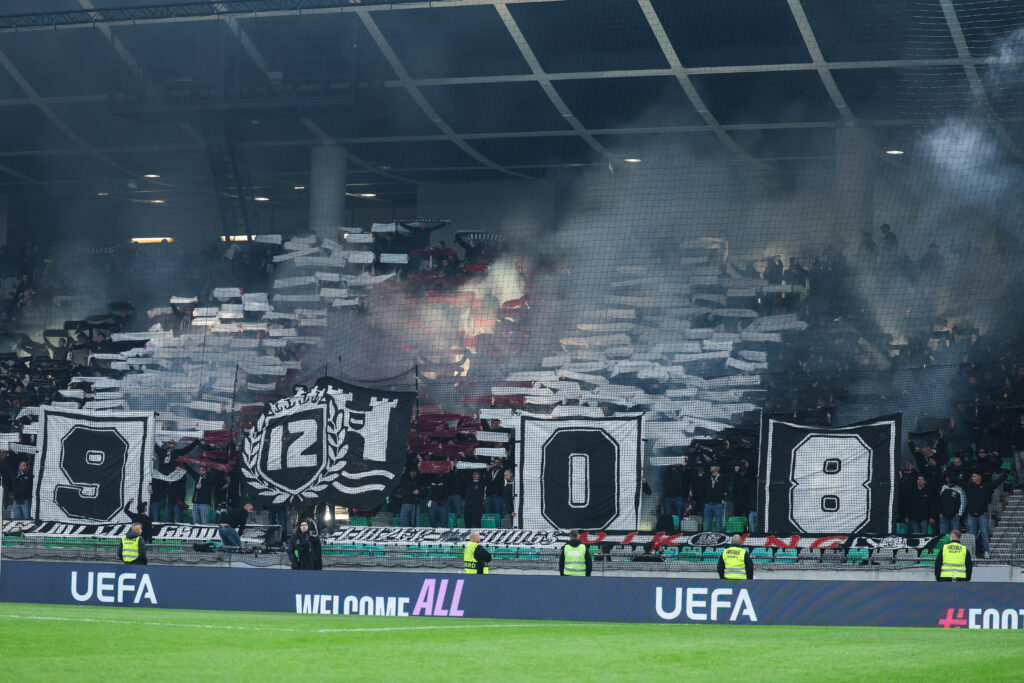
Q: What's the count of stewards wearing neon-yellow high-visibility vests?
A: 5